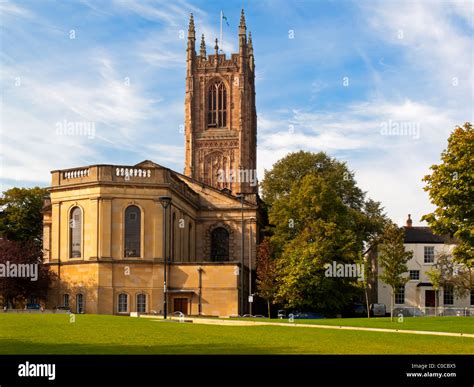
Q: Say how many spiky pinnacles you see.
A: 5